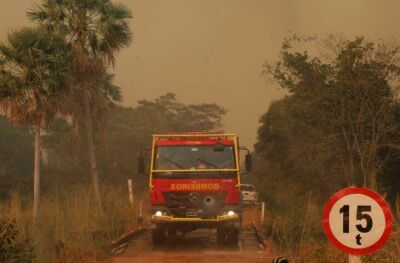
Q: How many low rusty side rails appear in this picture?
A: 2